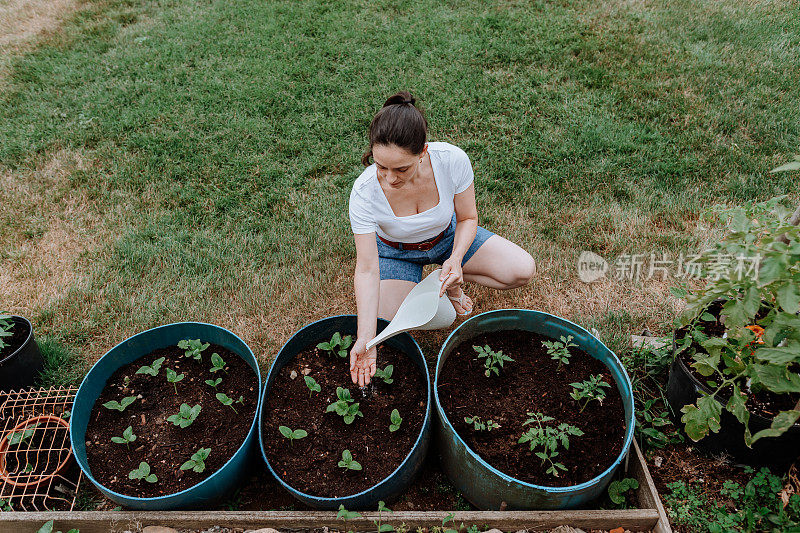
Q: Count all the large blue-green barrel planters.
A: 3